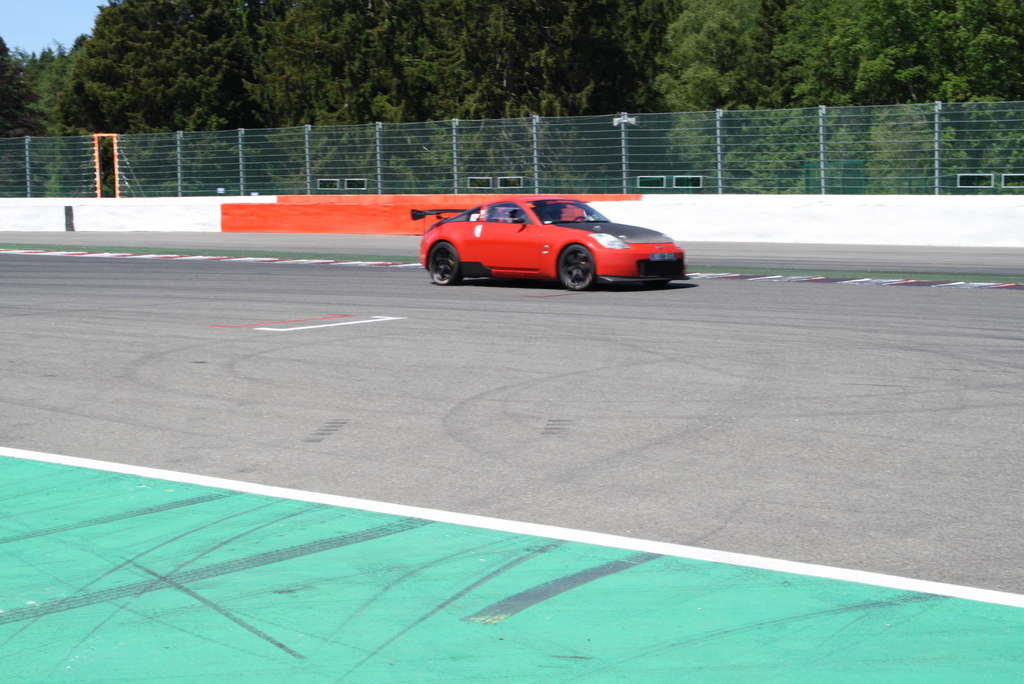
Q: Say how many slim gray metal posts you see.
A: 11